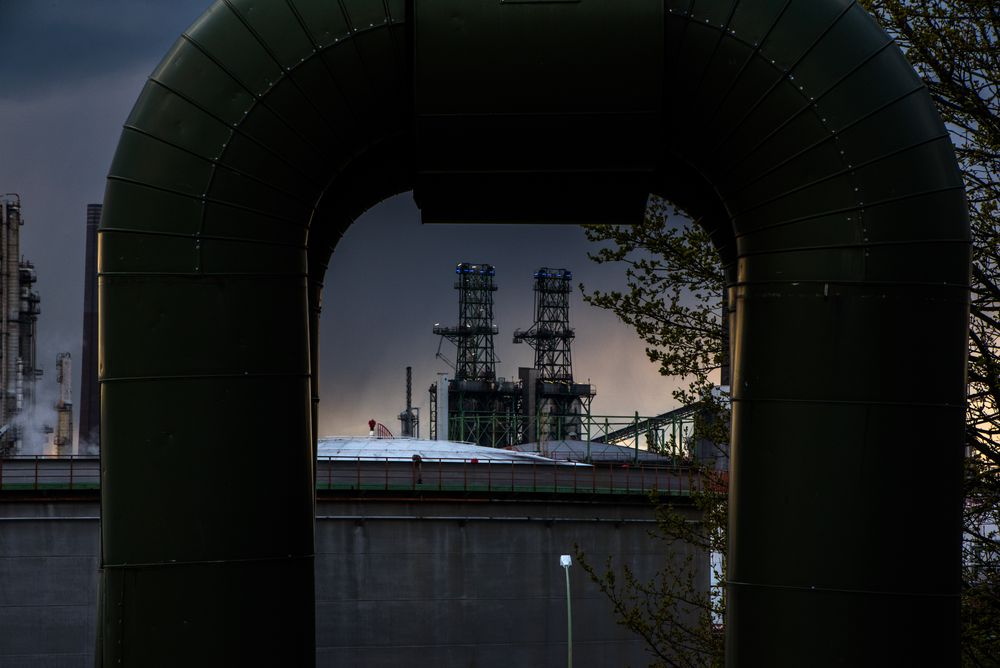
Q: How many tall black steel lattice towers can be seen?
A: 2